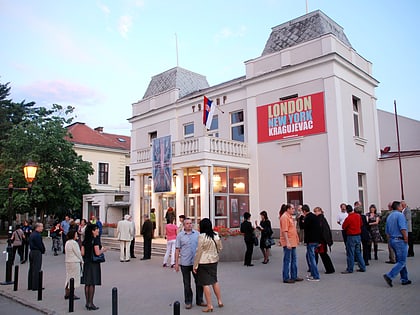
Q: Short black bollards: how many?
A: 5